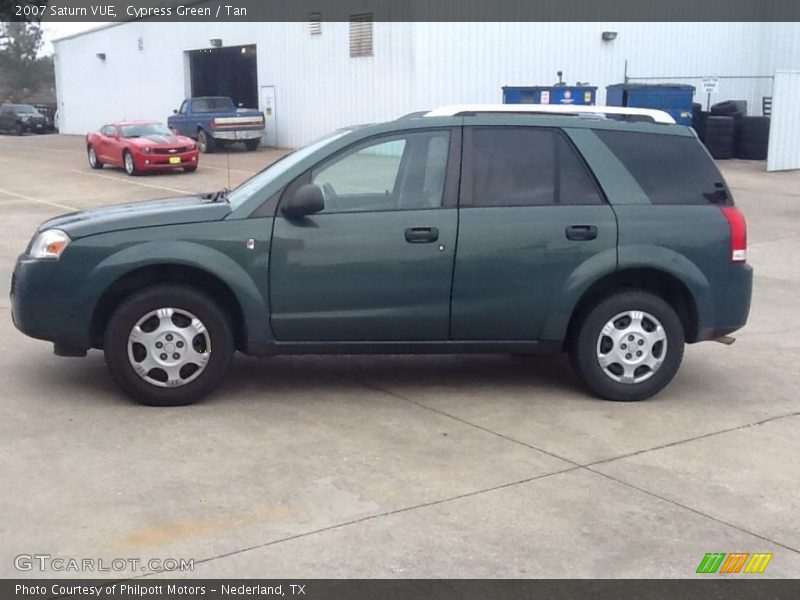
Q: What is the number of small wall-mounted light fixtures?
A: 3